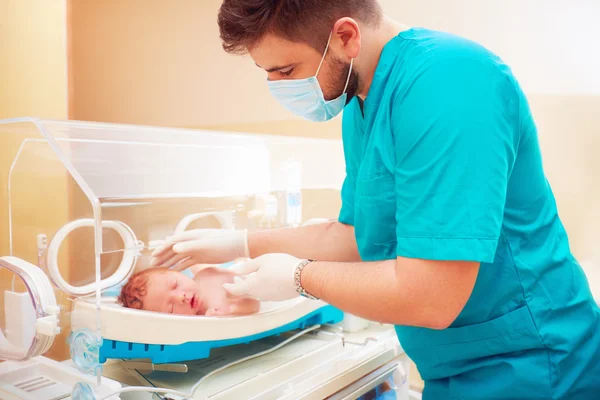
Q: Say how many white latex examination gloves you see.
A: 2